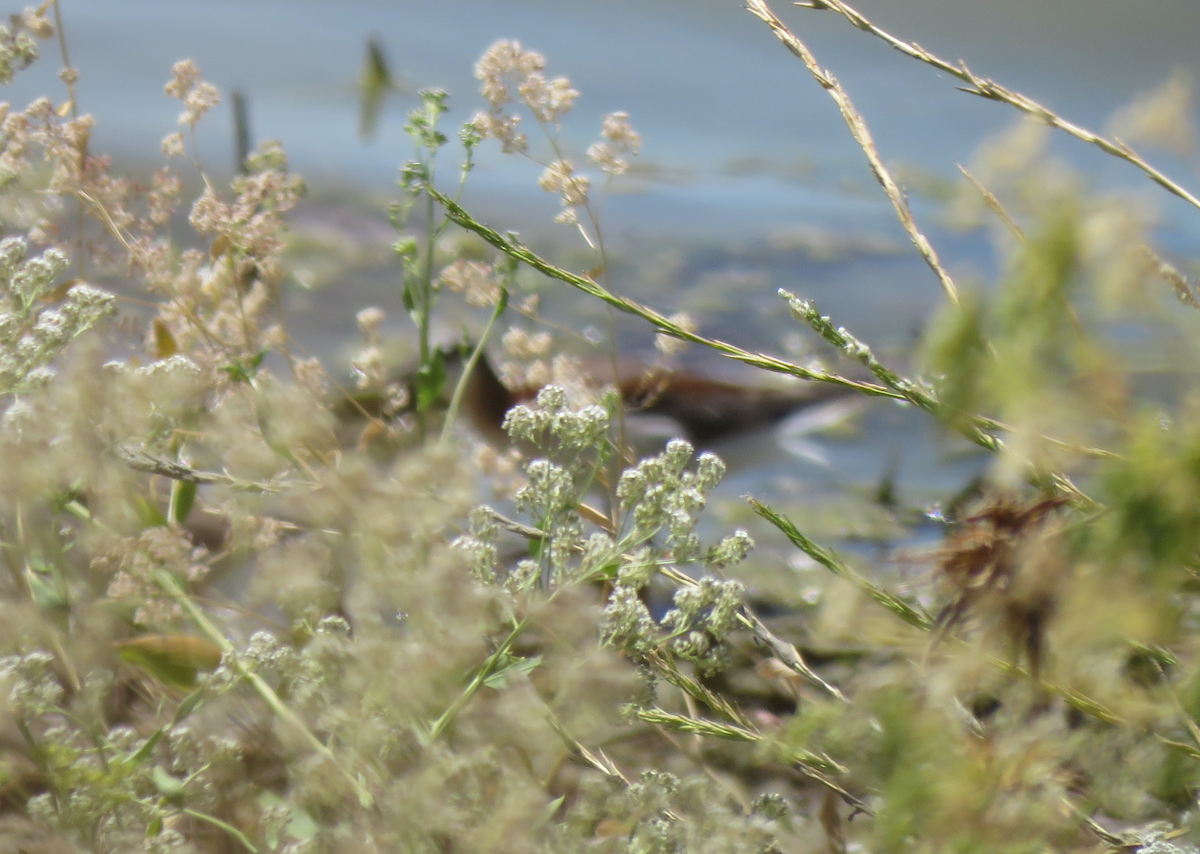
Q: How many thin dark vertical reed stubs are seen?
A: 2